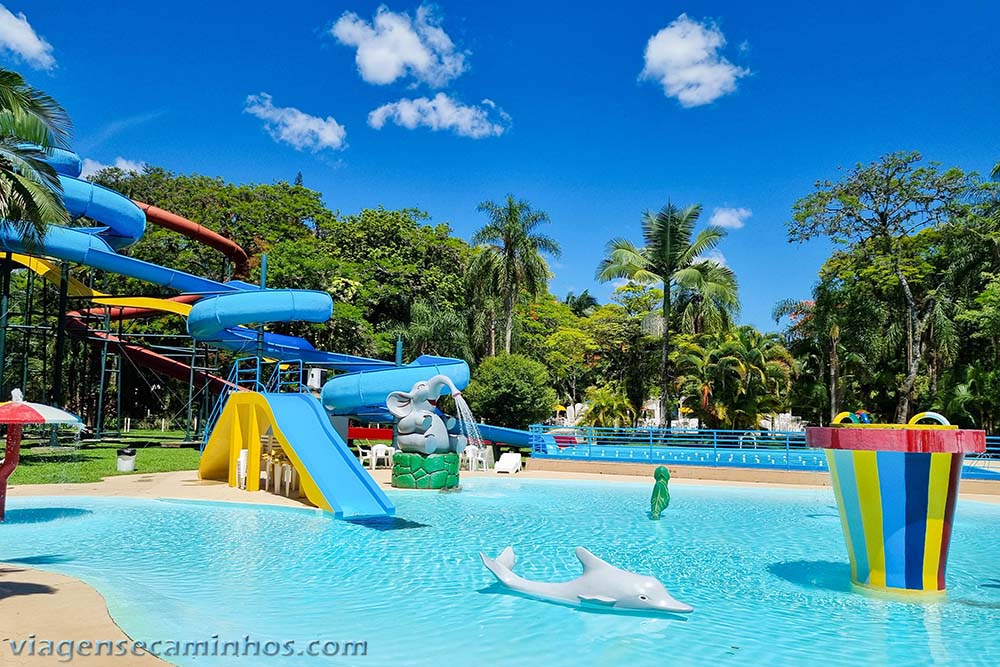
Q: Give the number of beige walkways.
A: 2